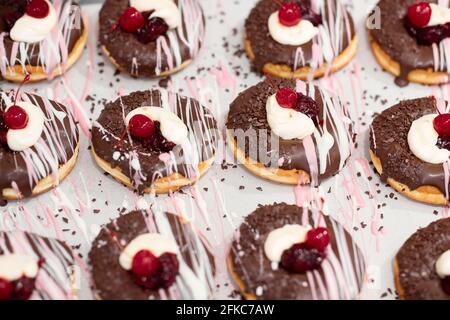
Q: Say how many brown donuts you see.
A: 12